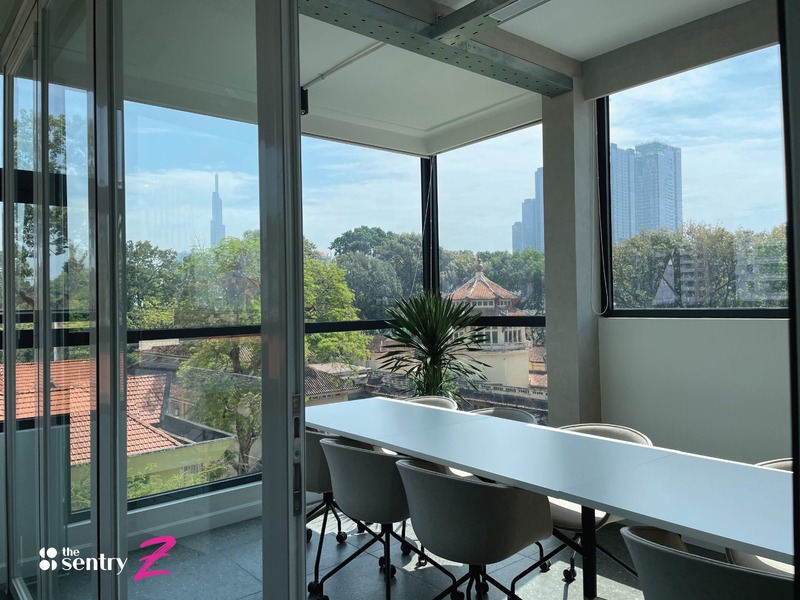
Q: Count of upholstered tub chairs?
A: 8